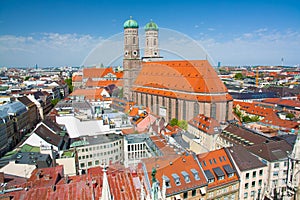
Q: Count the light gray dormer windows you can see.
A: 4